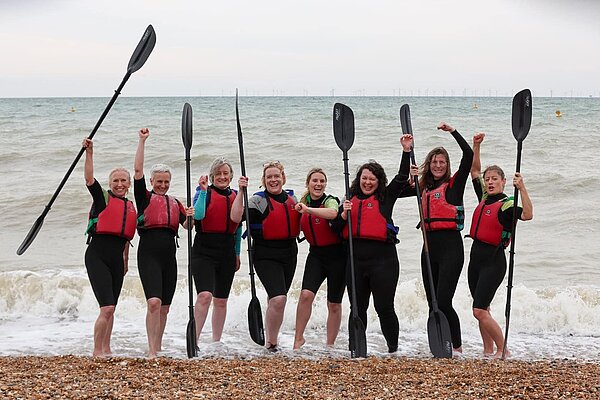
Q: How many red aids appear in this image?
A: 8